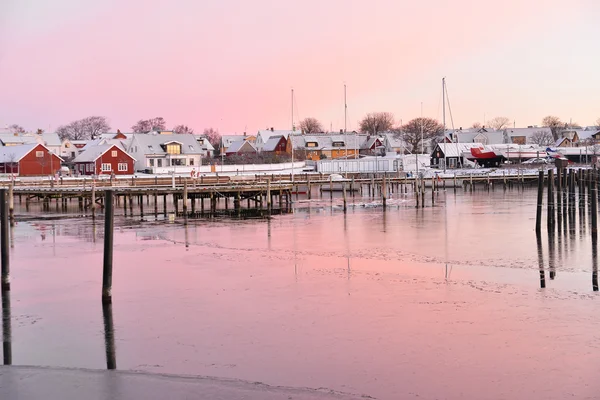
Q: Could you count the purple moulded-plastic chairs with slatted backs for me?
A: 0